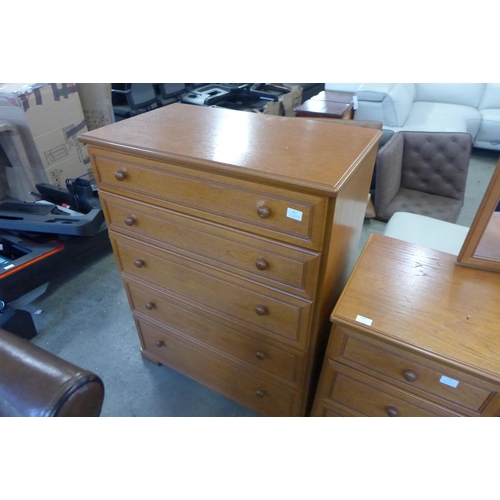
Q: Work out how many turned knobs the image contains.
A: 12